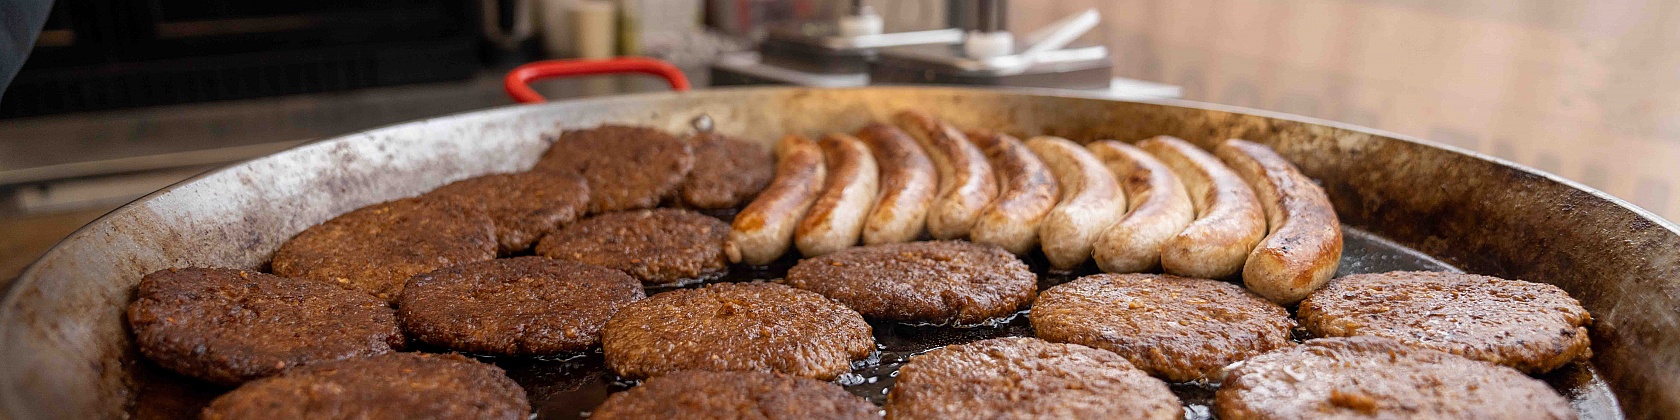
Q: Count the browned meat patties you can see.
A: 15